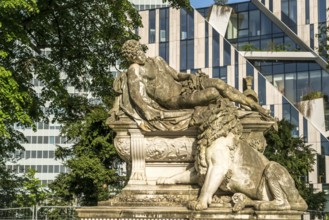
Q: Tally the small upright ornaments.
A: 1